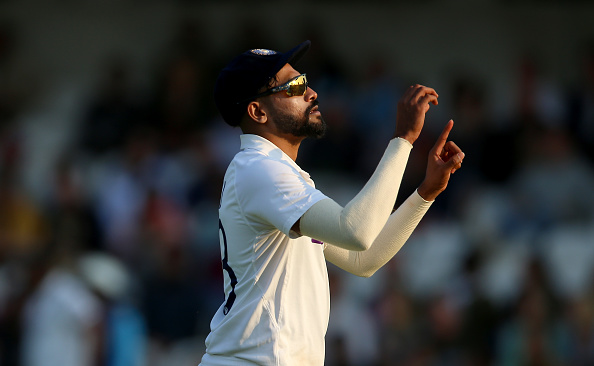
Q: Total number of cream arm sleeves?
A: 2